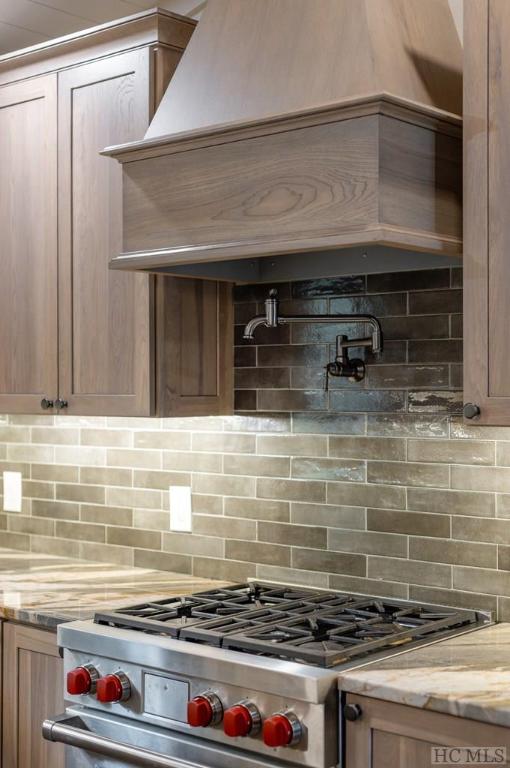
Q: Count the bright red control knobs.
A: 5